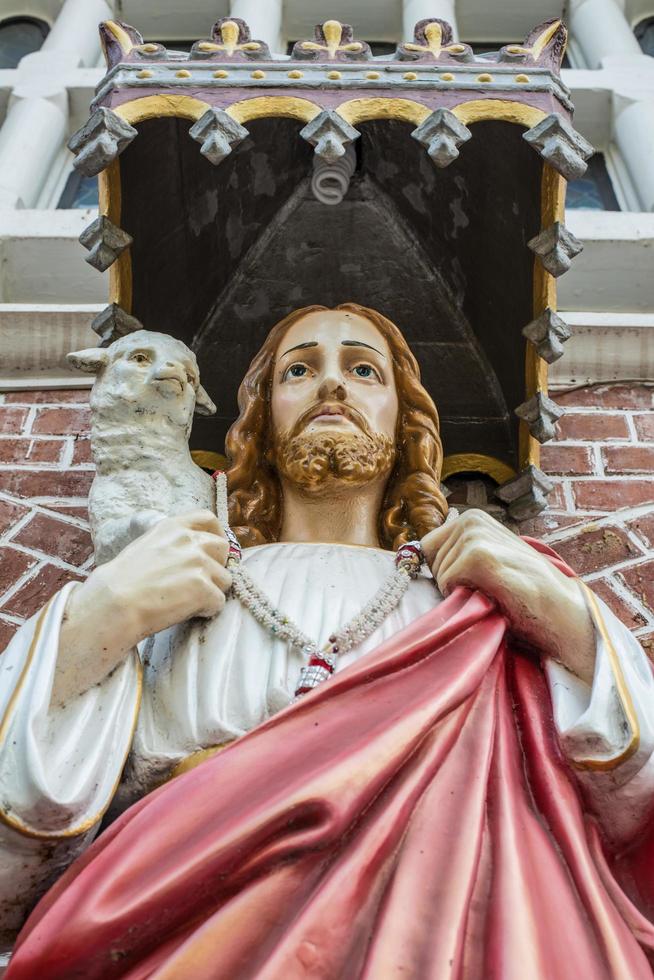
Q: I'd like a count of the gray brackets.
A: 11